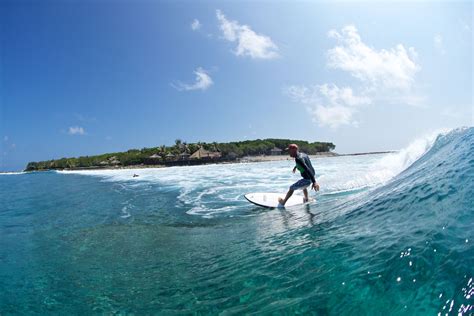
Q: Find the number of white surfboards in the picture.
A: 1